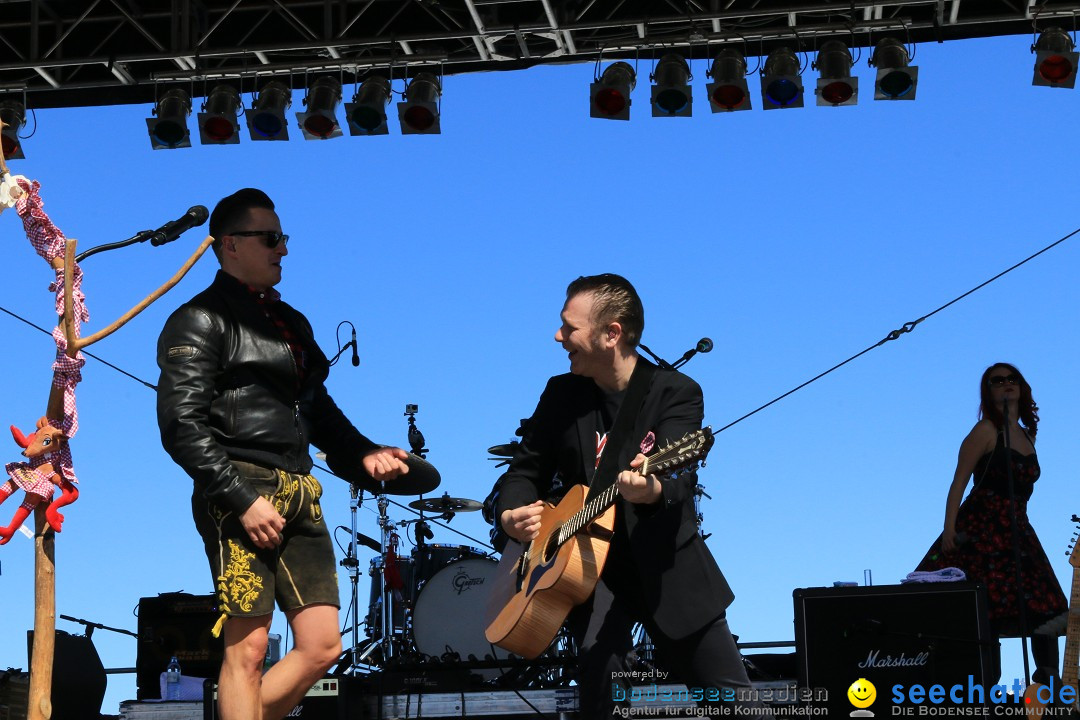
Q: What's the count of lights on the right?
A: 7